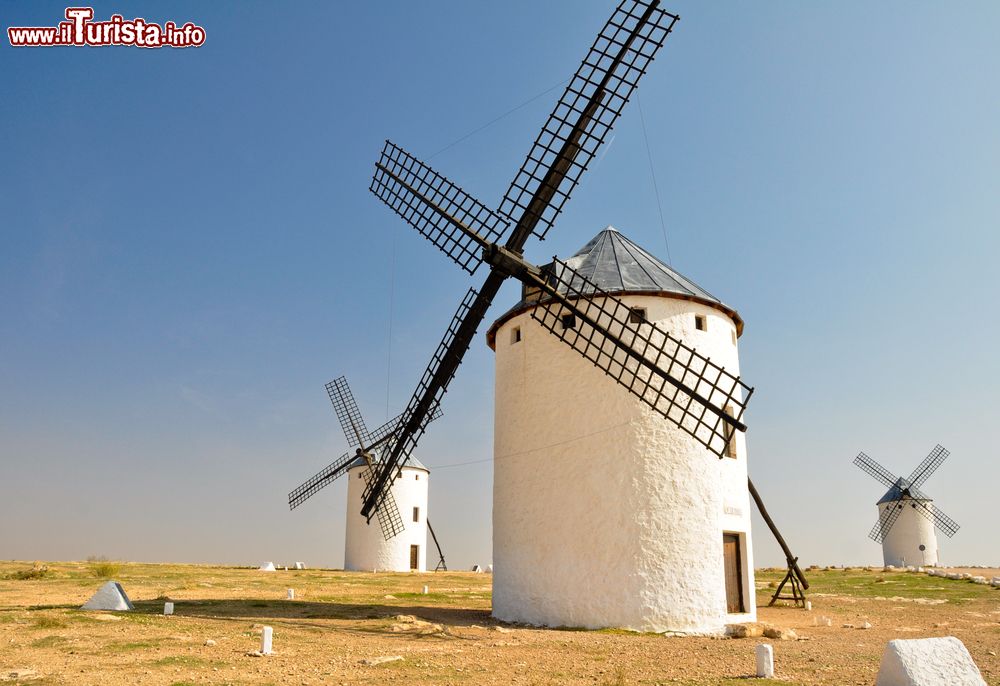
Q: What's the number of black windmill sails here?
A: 12